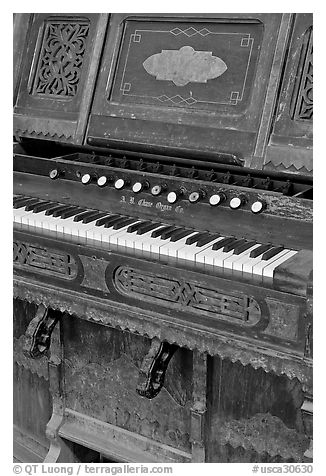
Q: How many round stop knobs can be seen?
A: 11